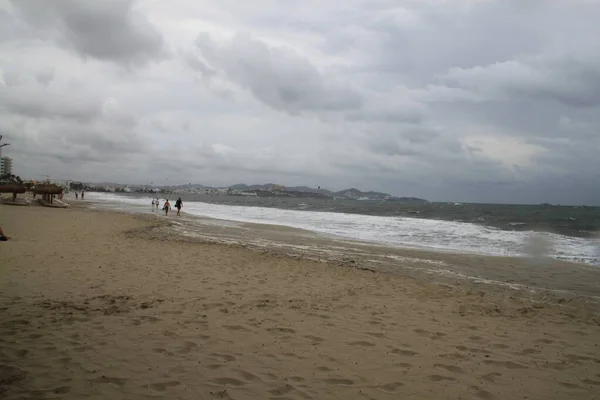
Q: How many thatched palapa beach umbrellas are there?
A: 2